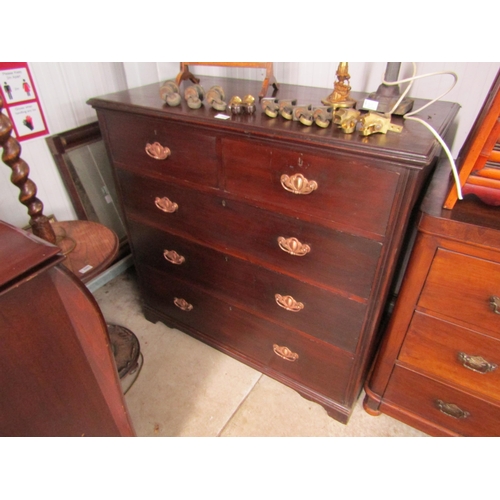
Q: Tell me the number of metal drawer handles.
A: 11